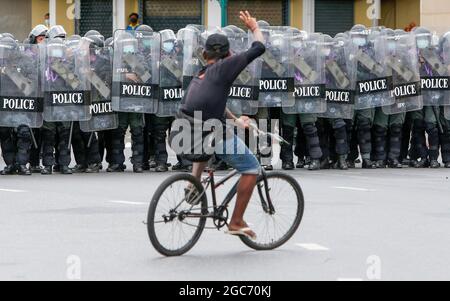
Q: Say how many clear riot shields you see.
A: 13